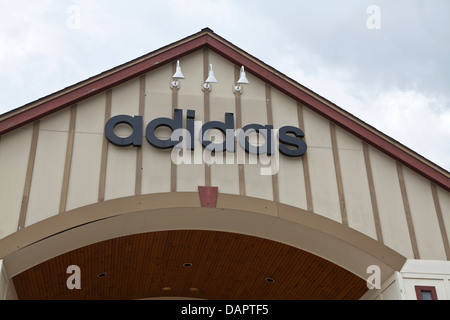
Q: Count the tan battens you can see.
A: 13